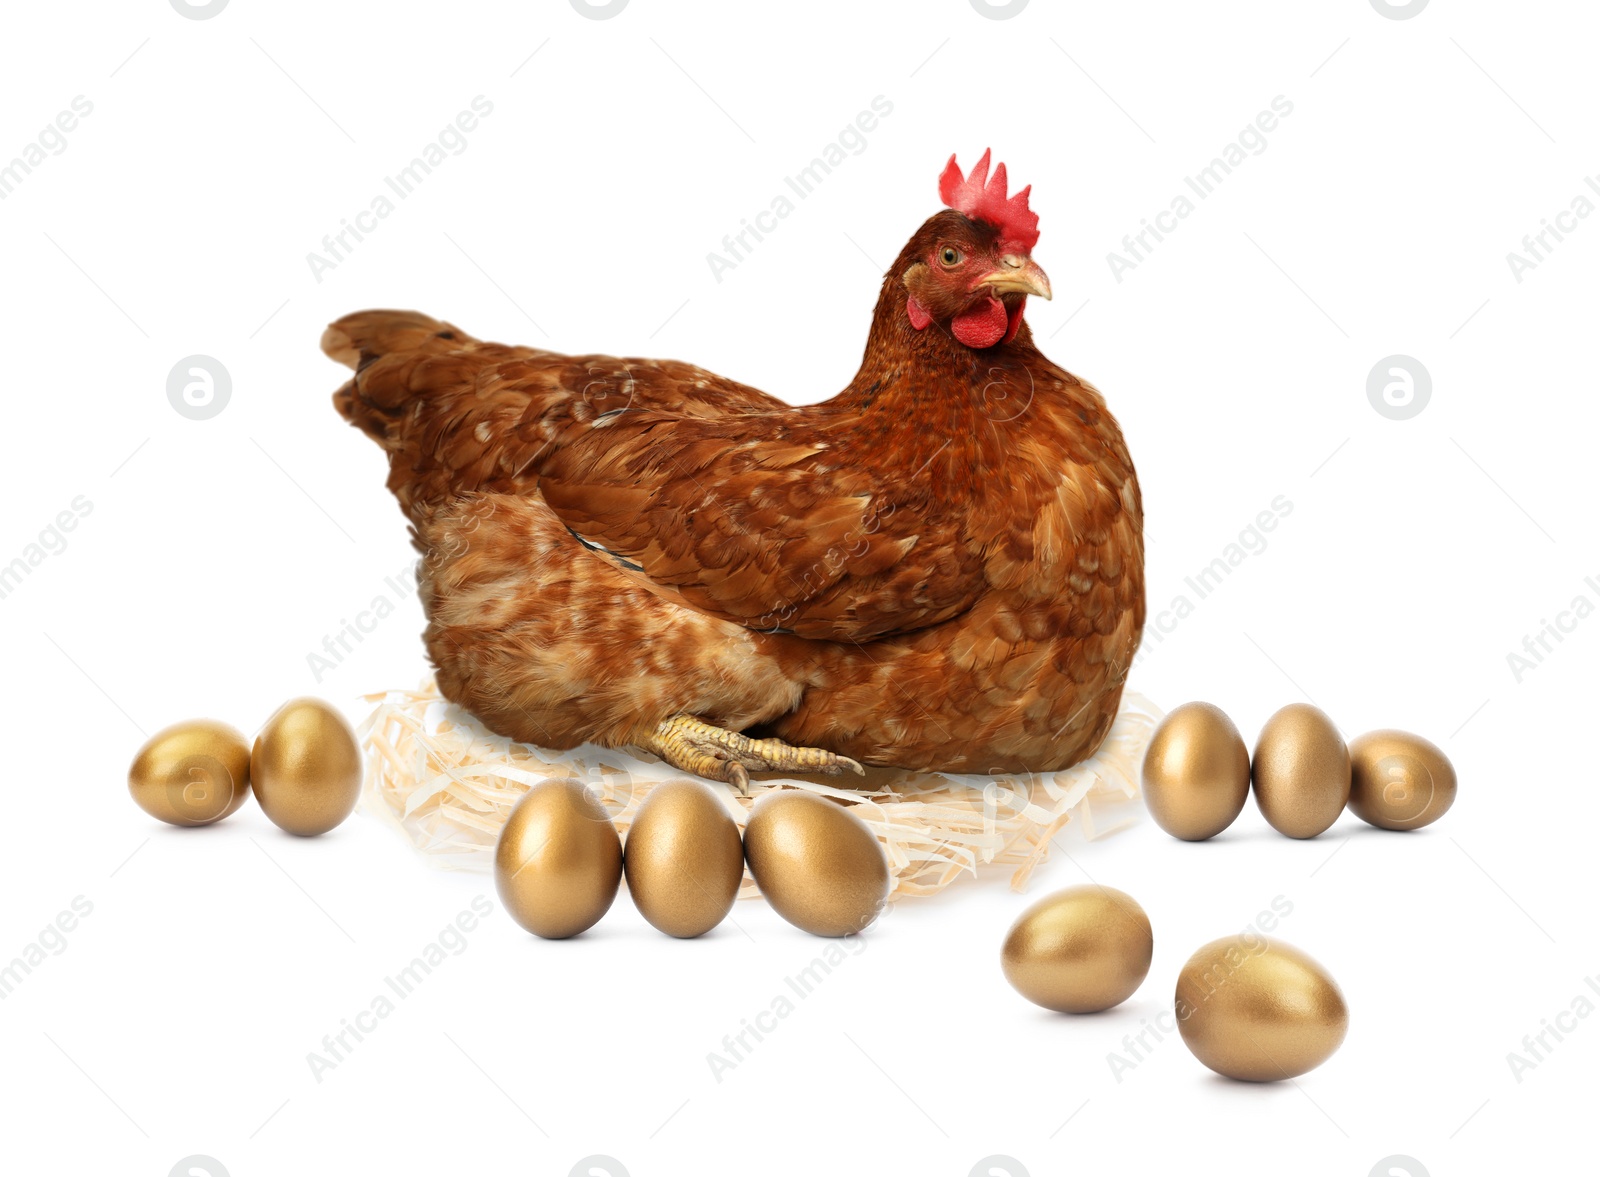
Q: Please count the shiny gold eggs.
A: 10